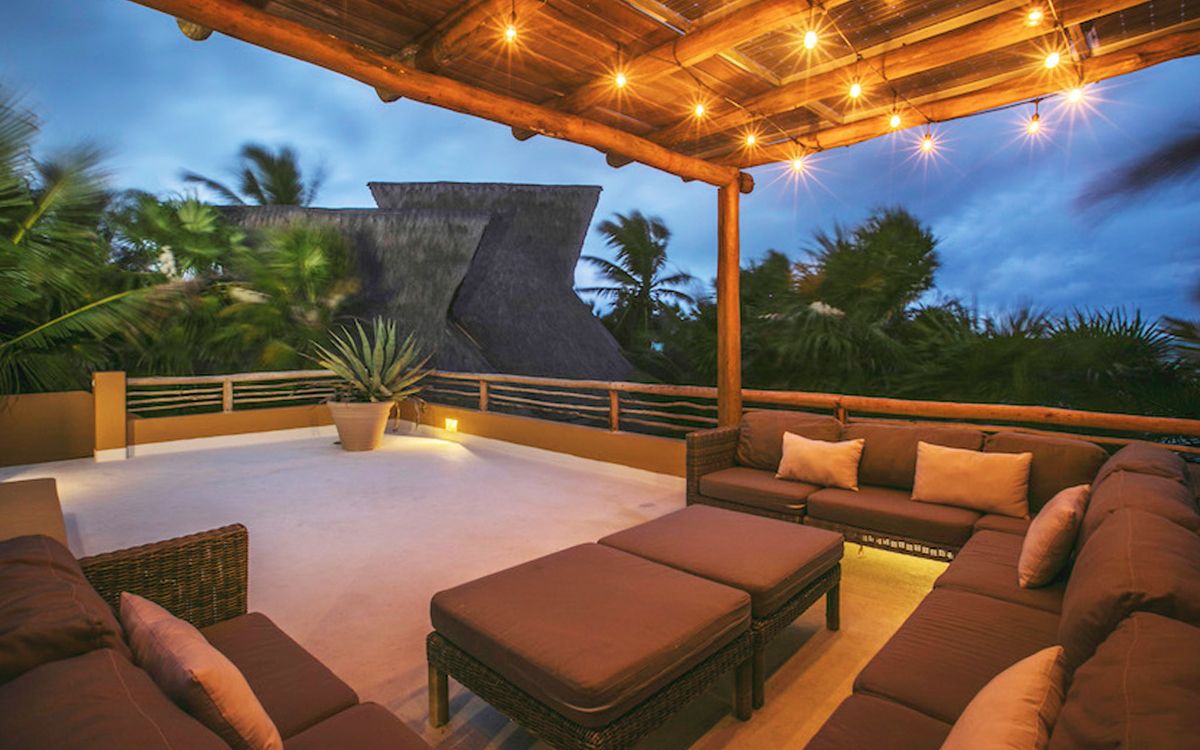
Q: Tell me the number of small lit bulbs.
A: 13